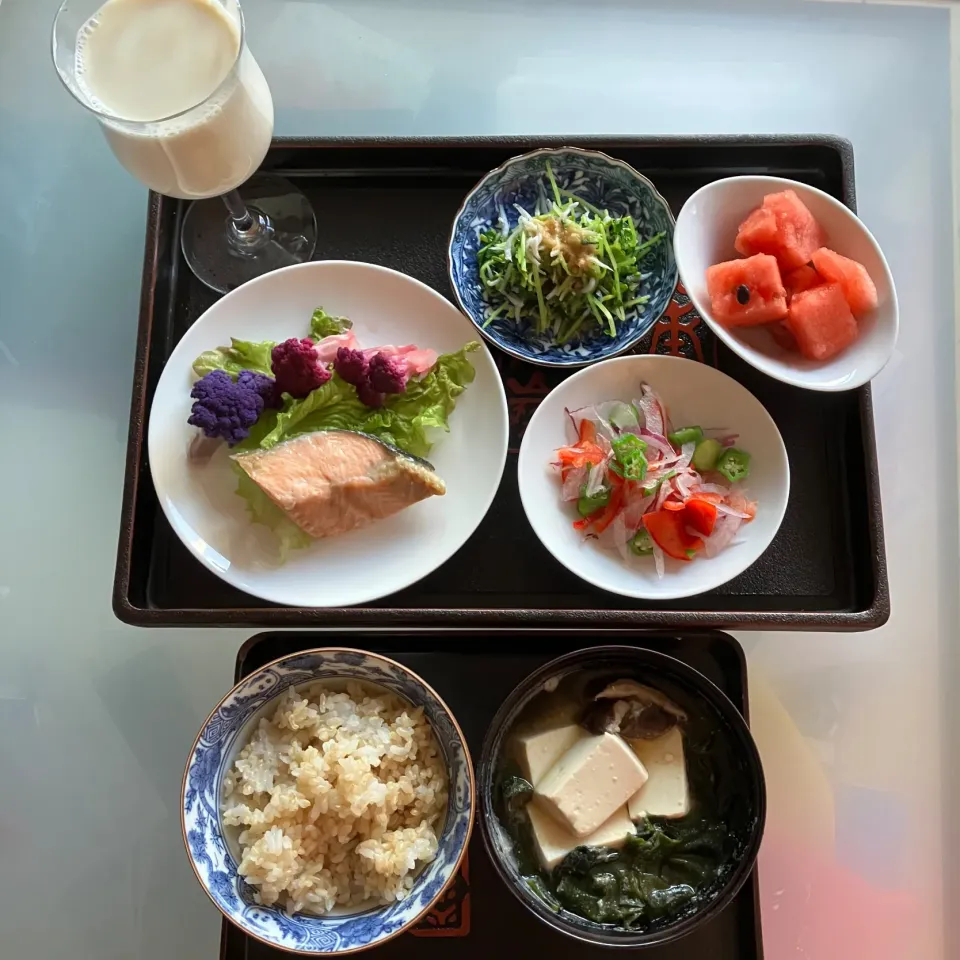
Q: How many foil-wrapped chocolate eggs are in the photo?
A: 0